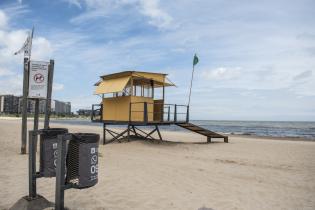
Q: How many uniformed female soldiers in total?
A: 0